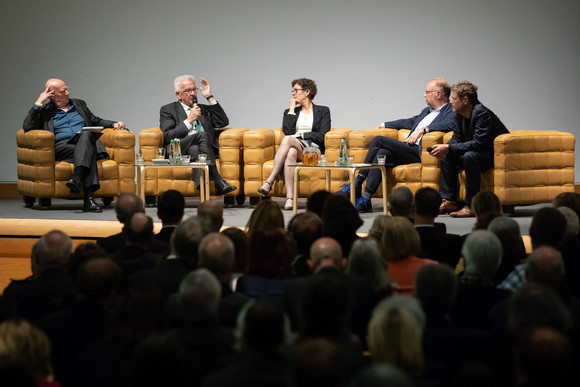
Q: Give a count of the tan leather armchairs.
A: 5